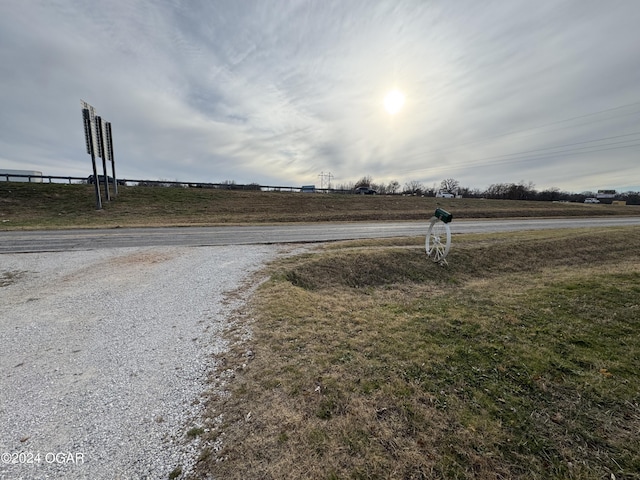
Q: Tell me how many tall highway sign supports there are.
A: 3